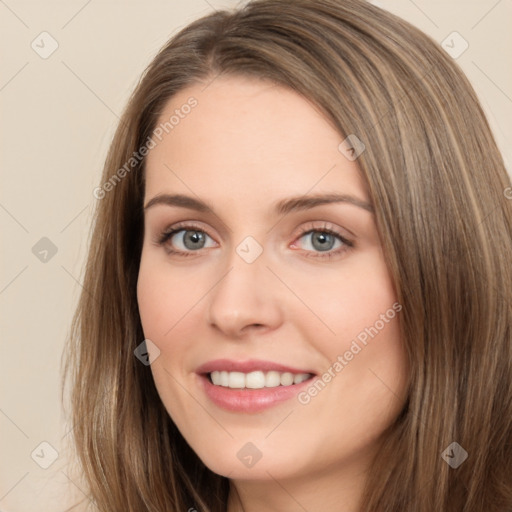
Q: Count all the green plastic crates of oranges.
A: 0